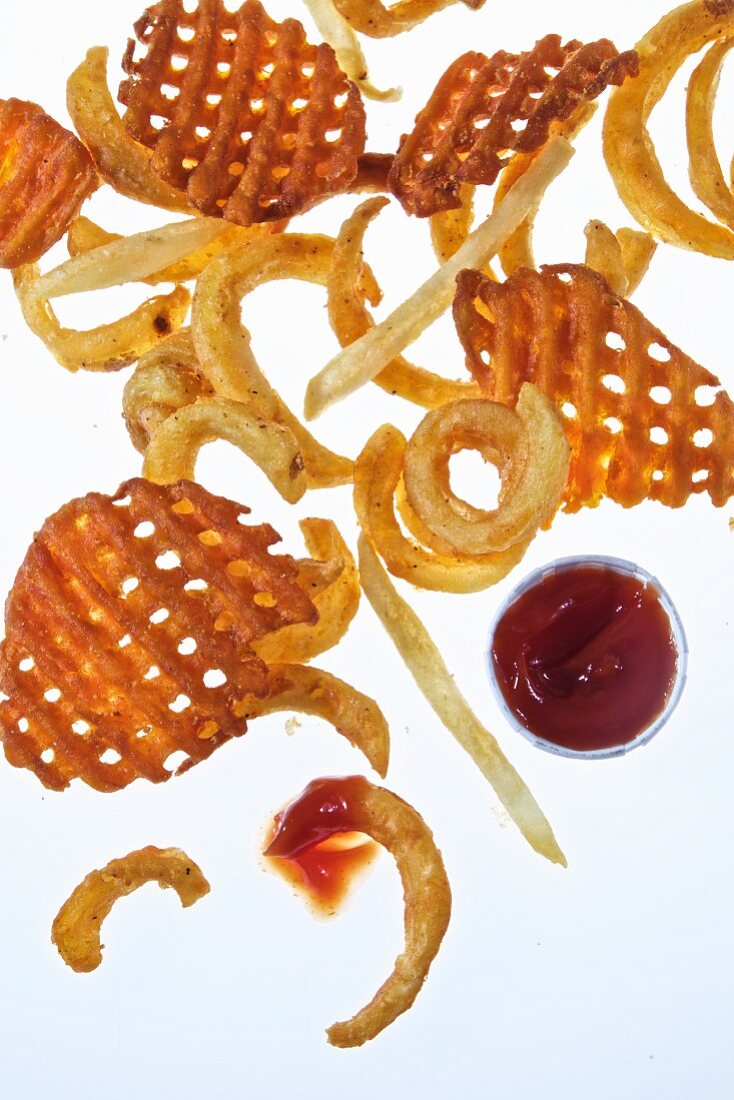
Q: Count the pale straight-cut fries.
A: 4